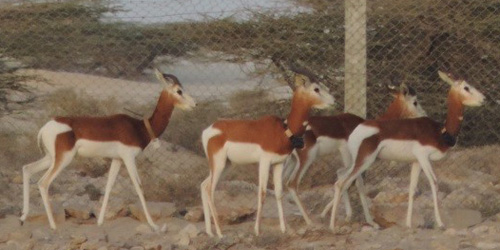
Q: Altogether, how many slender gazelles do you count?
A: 4